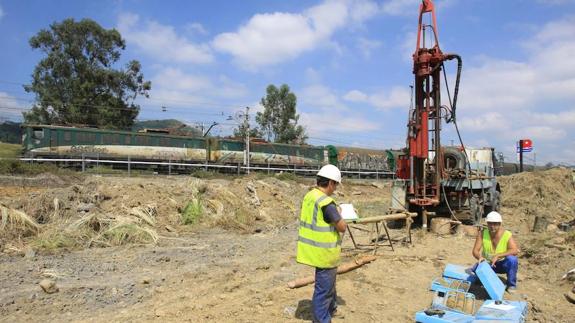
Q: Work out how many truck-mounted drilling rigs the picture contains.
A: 1